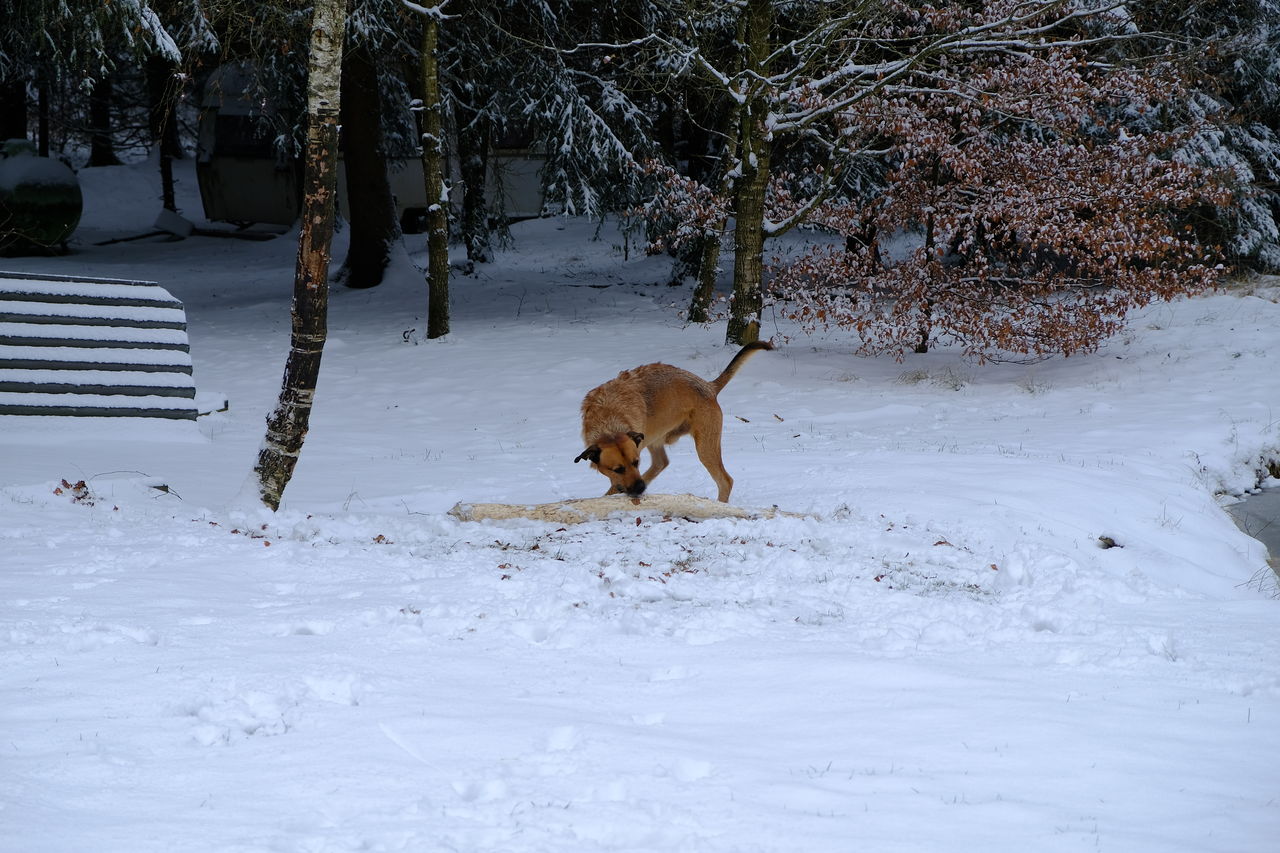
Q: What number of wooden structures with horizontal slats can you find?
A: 1